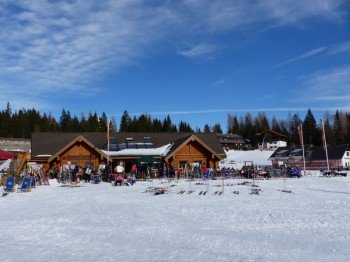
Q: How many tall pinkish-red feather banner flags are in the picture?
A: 3